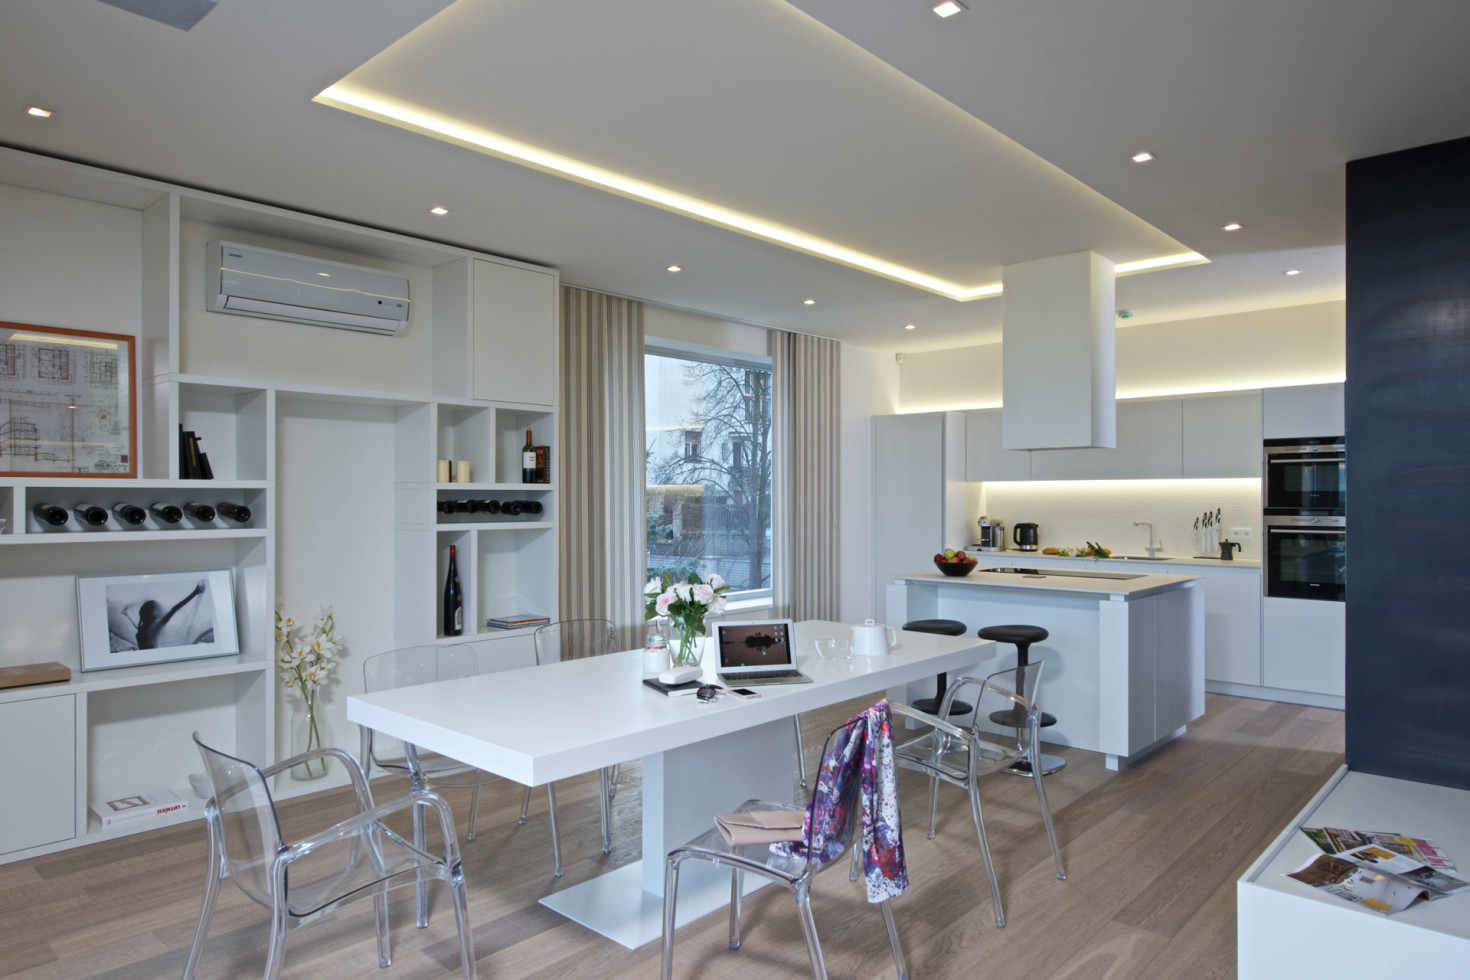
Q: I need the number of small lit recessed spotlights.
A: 9